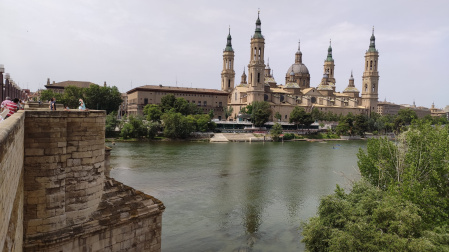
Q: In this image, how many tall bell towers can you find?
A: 4